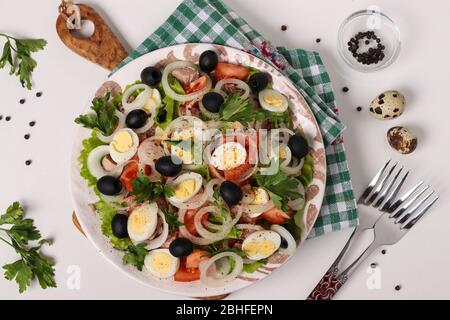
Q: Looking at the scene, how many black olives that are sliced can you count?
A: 0